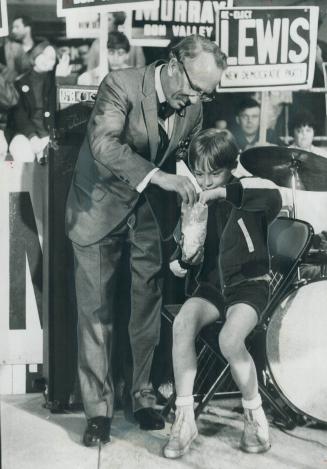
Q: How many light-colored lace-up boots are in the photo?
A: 2